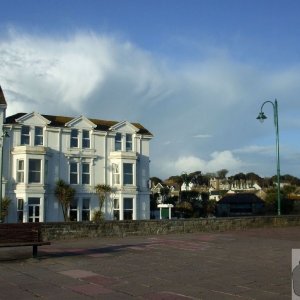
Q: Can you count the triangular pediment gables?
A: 3